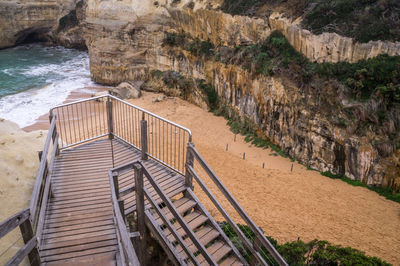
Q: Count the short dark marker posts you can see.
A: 5